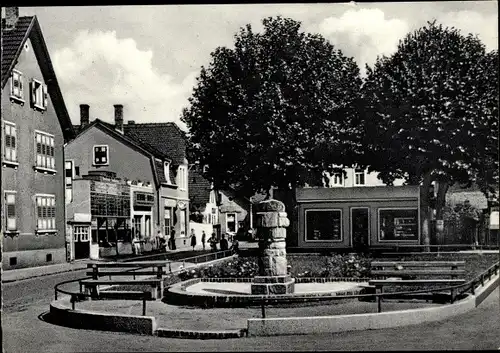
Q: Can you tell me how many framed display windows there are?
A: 2